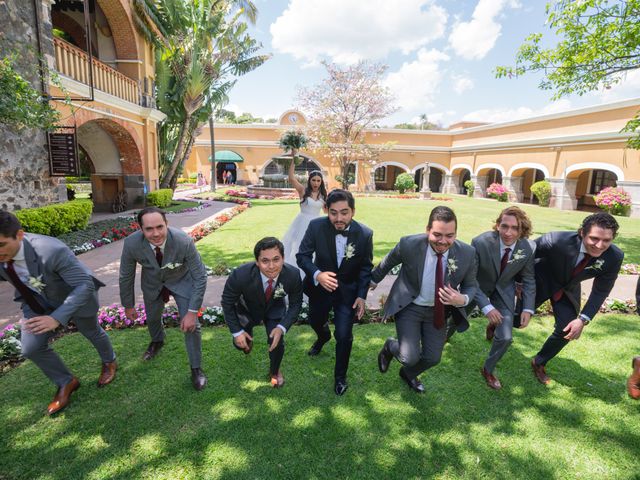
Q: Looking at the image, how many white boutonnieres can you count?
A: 7